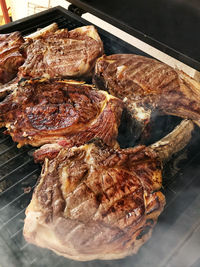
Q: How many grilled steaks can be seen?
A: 5